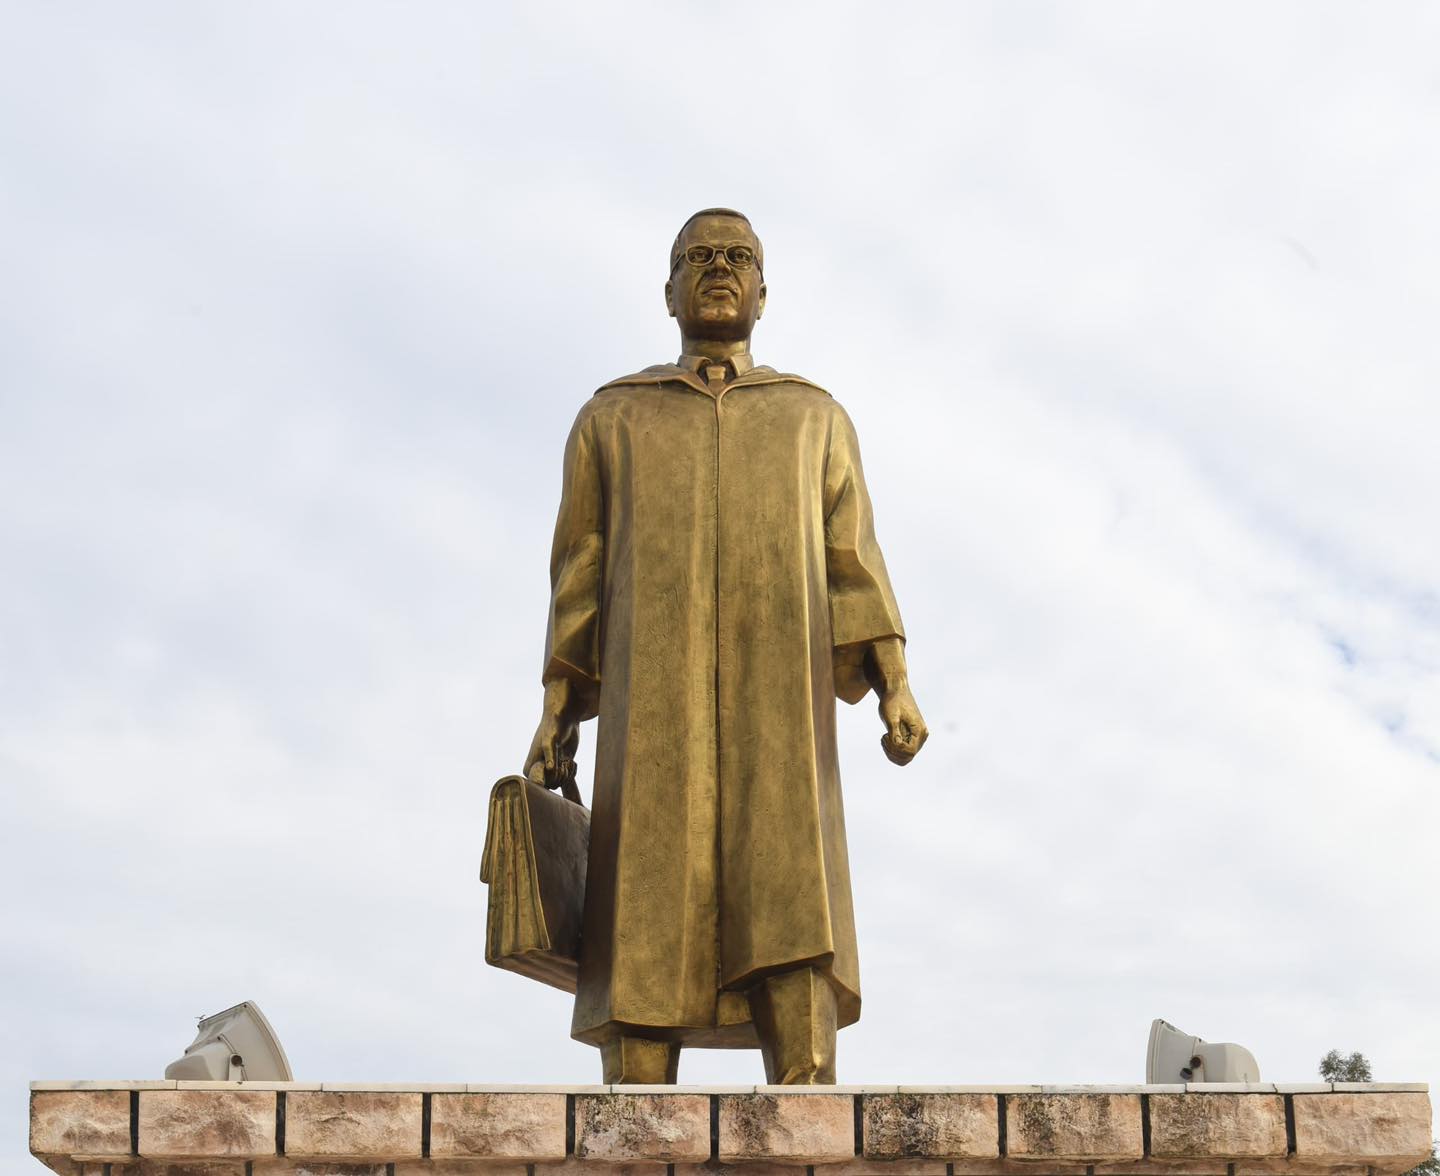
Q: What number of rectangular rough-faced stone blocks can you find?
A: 10